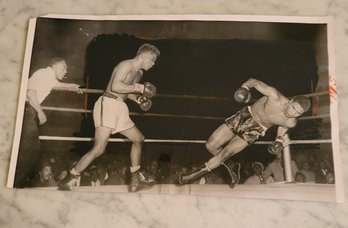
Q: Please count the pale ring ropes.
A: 3